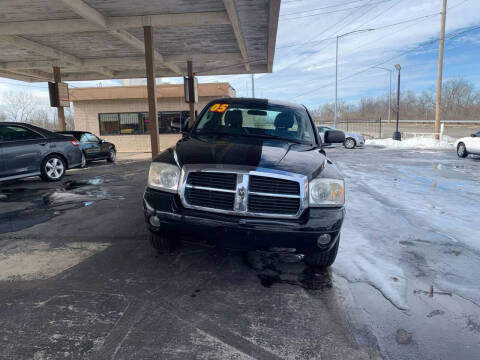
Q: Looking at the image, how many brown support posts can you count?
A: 3